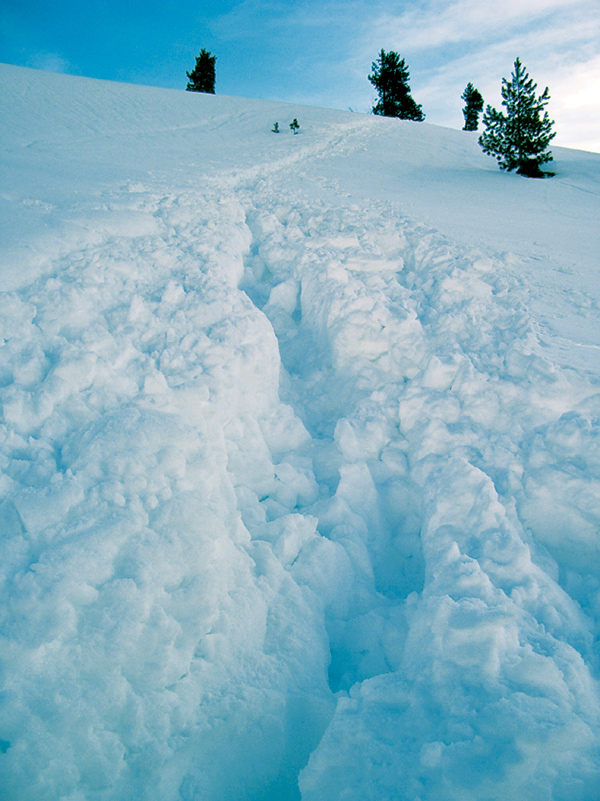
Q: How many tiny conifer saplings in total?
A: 2